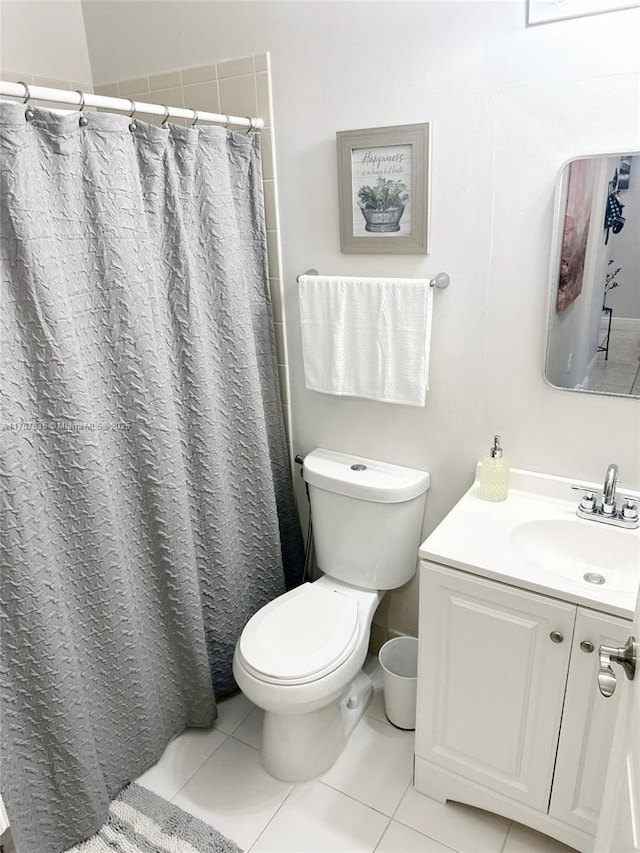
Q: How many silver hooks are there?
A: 7